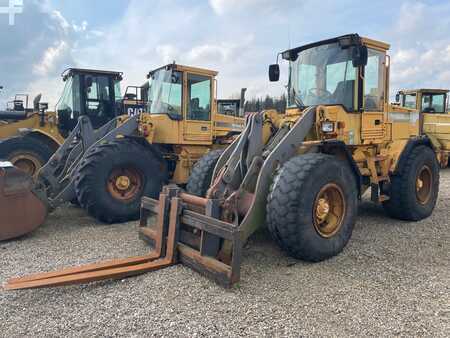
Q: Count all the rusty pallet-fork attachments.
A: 1